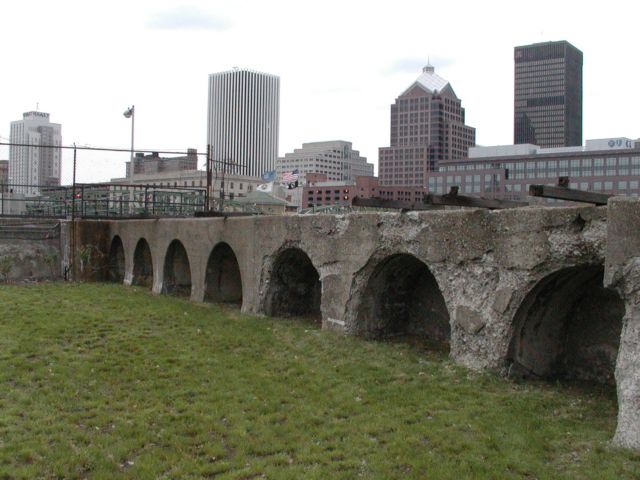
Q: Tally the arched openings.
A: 7